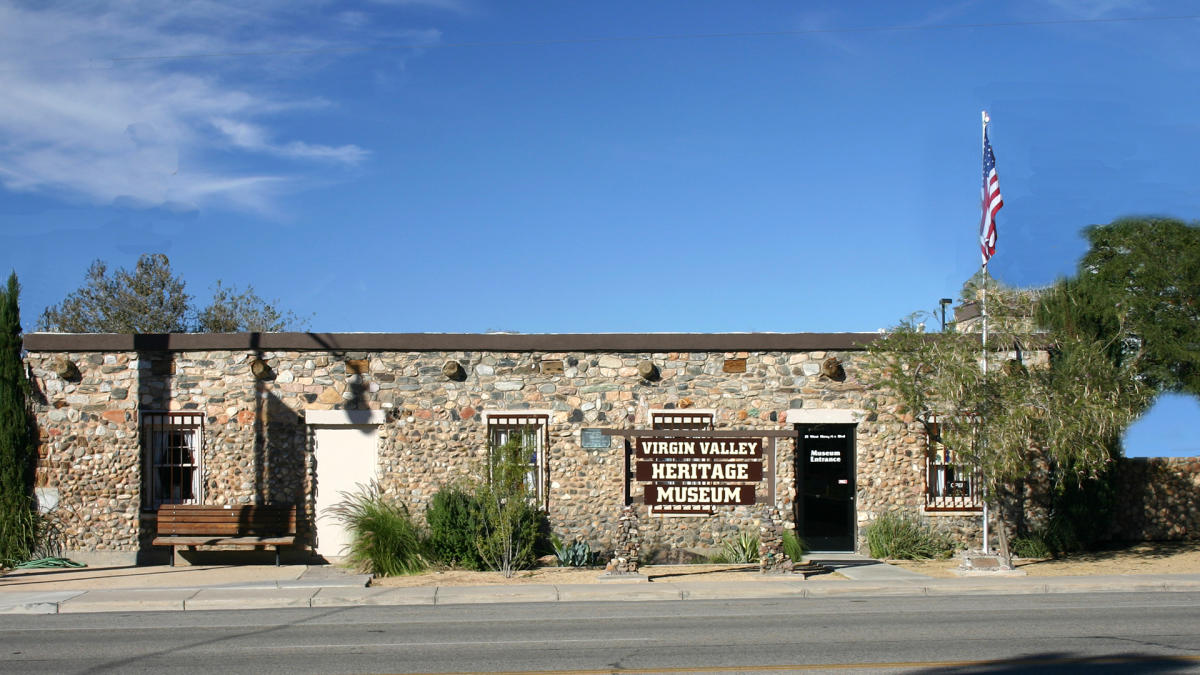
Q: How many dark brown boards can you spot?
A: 3